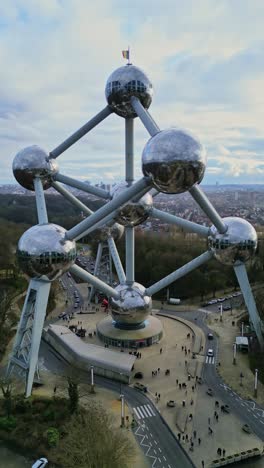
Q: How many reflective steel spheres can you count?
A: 8